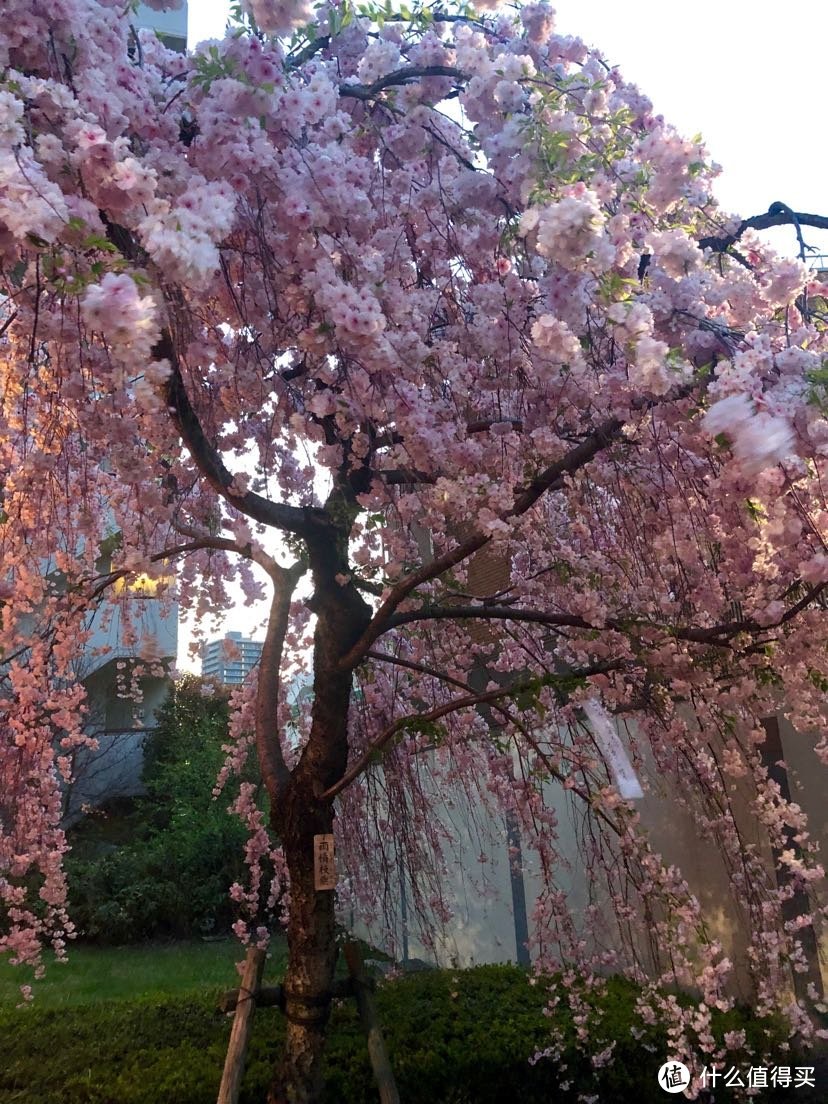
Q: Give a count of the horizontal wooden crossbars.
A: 1